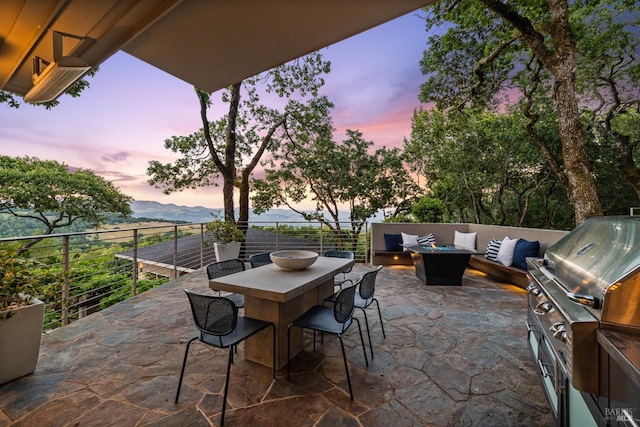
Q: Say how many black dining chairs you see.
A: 6